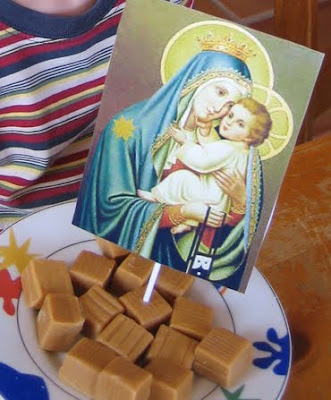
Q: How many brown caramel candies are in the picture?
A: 15